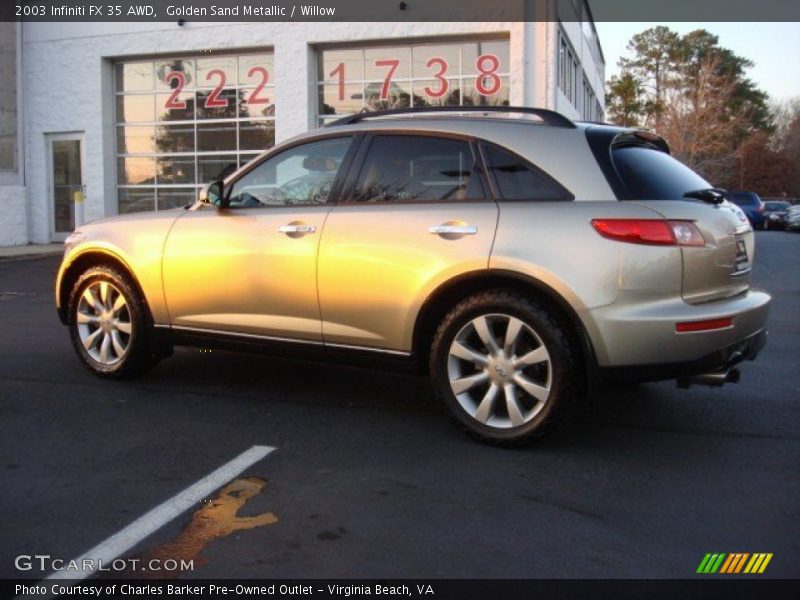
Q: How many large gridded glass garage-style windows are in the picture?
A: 2